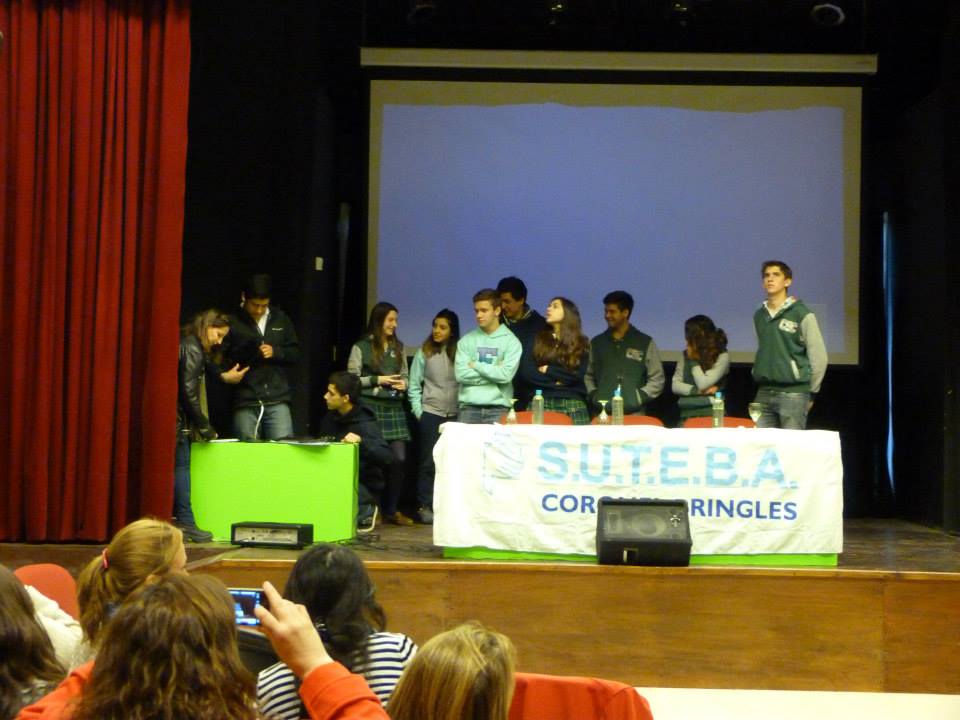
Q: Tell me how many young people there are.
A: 11